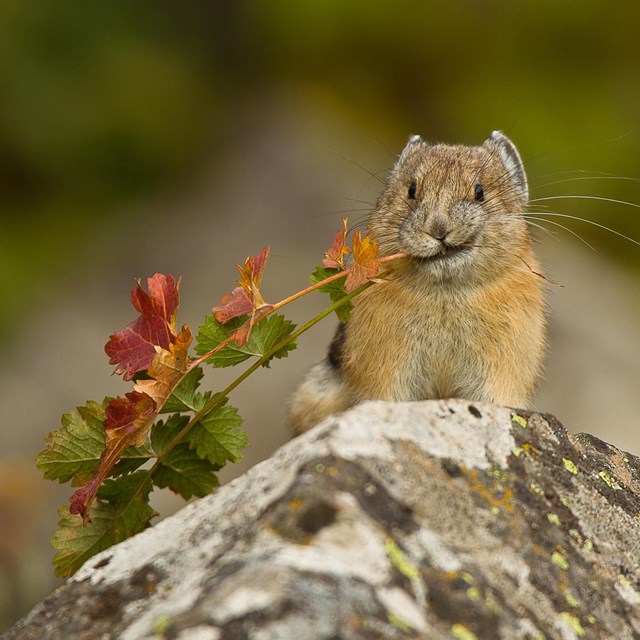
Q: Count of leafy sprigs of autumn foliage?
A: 2